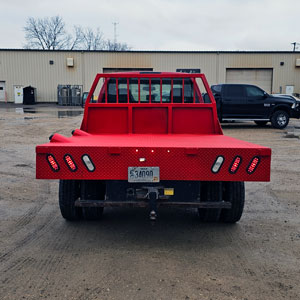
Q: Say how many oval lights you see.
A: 6